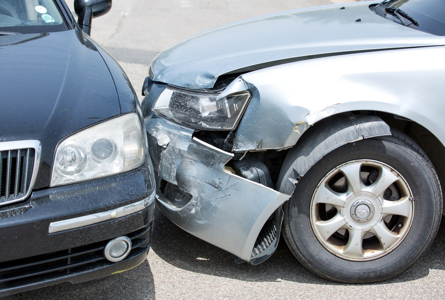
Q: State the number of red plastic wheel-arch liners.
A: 0